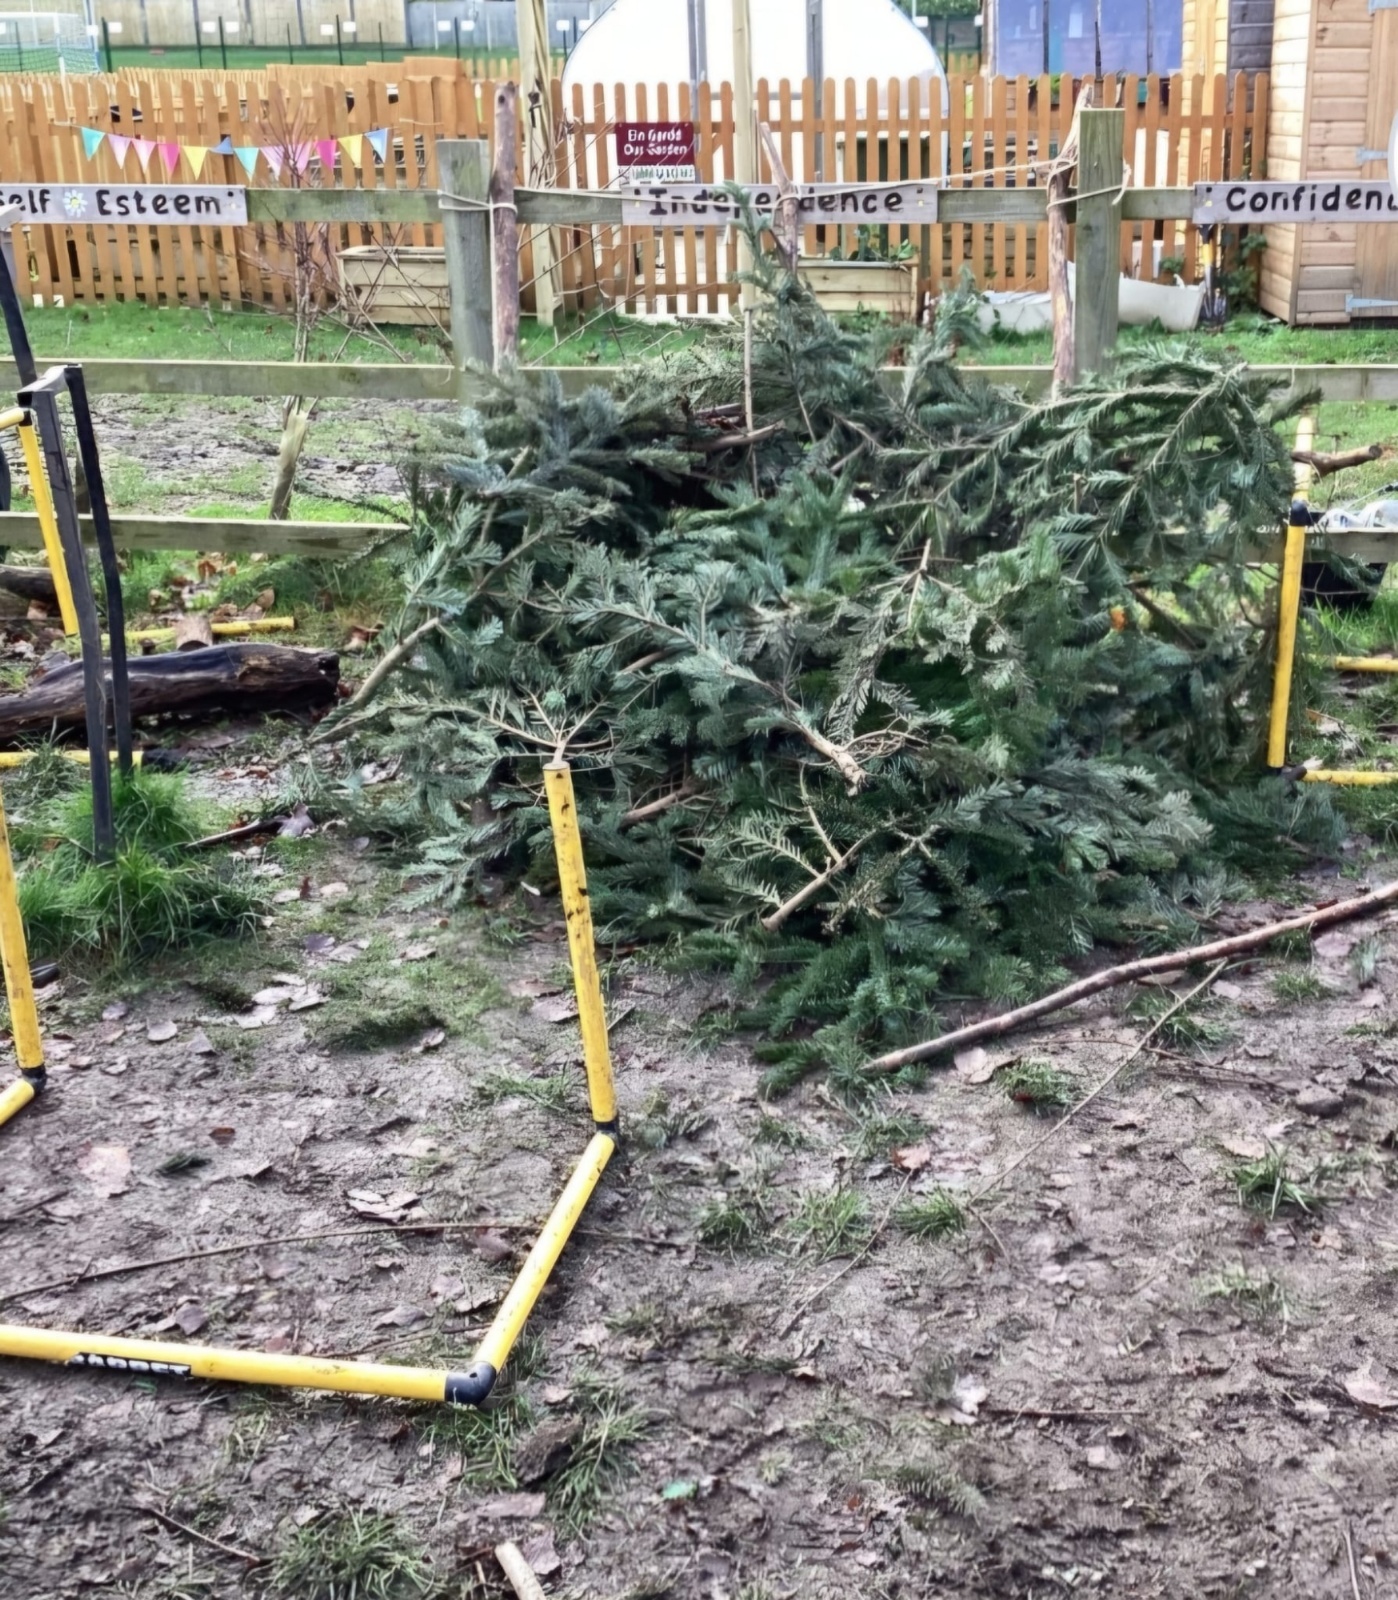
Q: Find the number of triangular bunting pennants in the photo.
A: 12